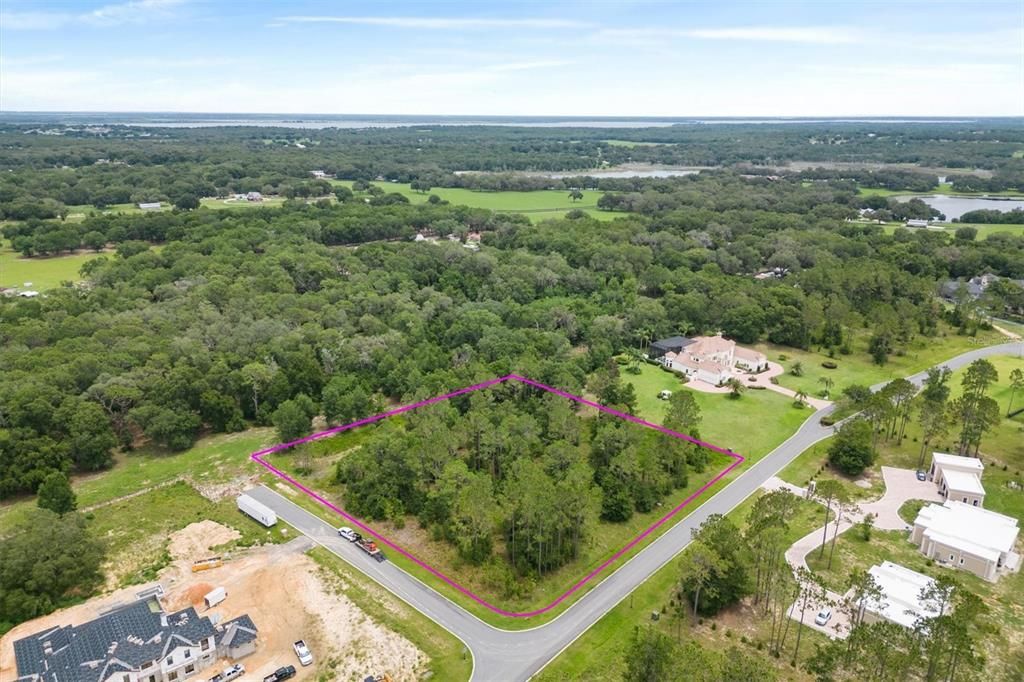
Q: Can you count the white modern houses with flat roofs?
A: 3